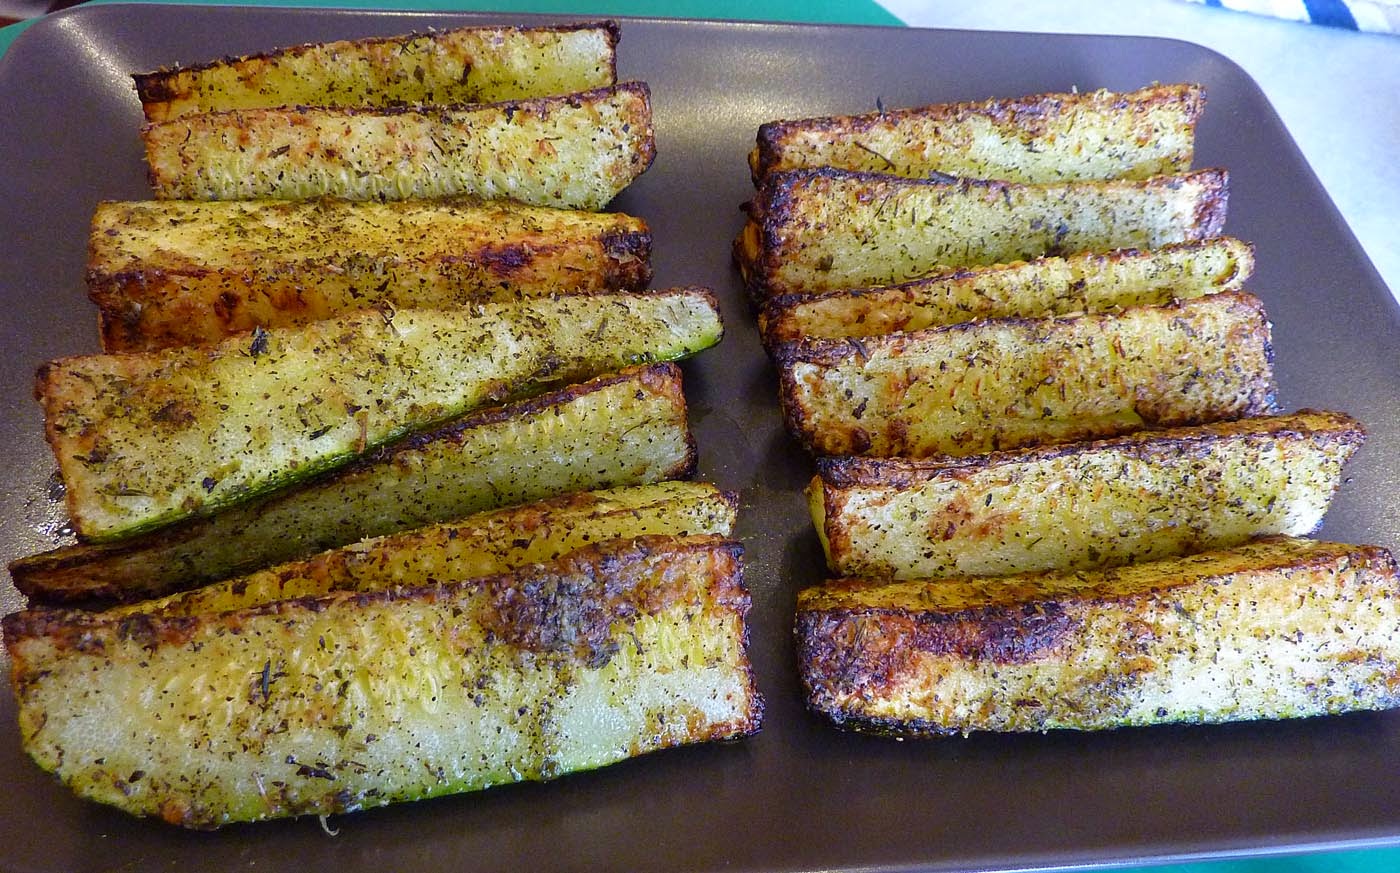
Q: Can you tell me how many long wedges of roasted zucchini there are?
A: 13